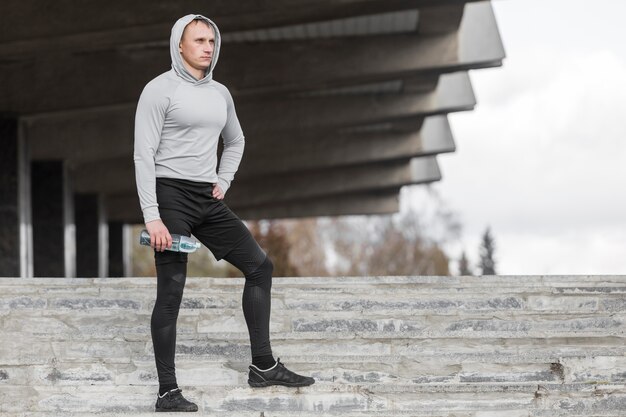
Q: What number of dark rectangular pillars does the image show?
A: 4